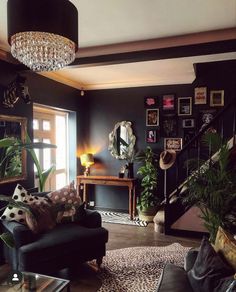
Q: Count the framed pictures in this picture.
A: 12